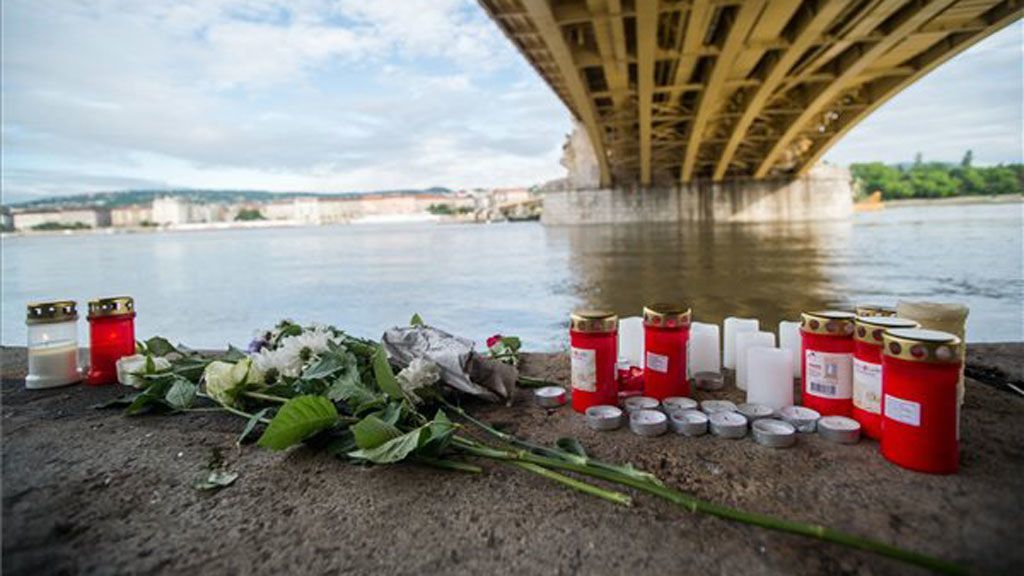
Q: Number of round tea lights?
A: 13